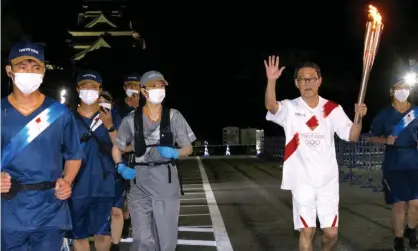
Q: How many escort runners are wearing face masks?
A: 6